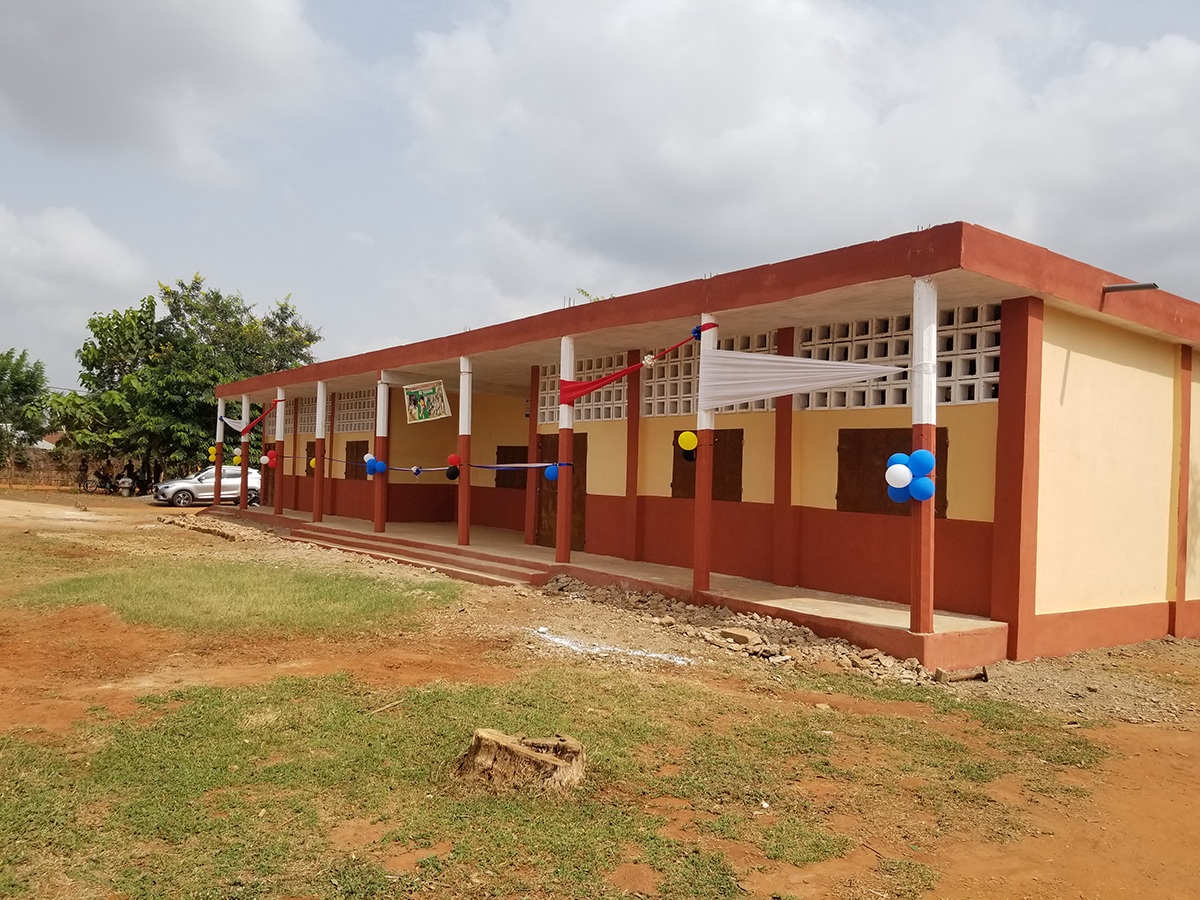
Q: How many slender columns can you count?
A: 9